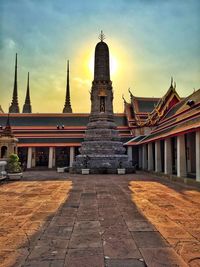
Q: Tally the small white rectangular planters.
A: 3